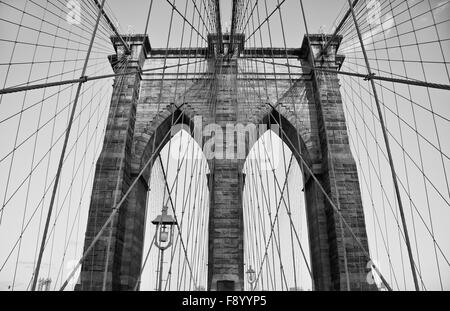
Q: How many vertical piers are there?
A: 3